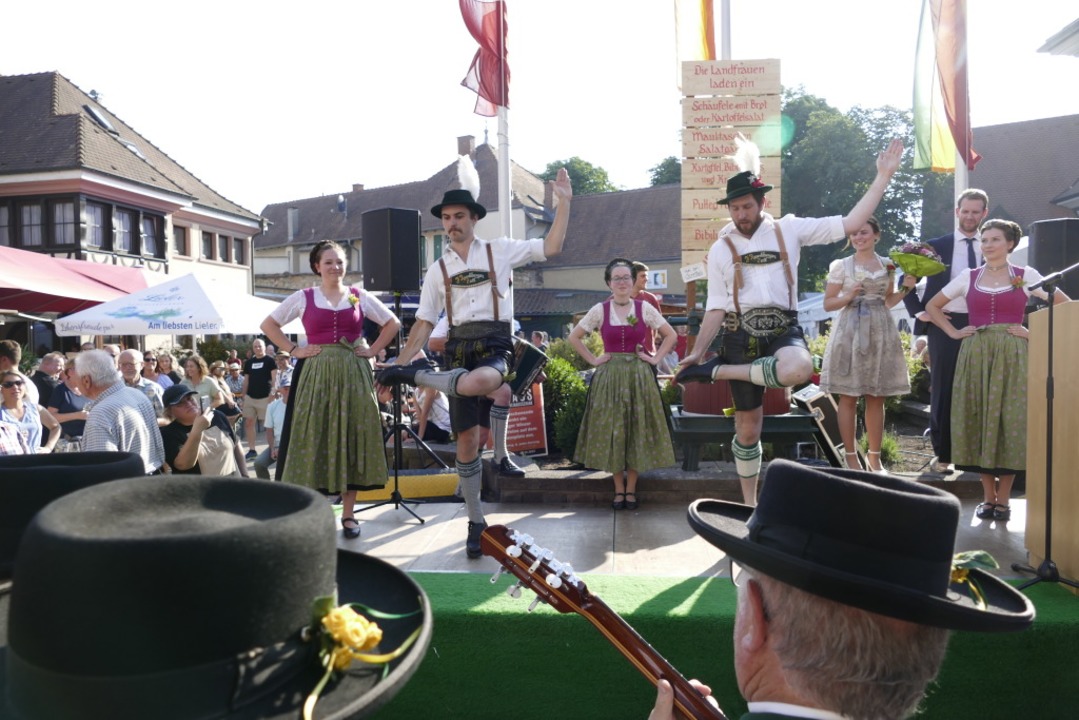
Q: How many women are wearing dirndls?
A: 4